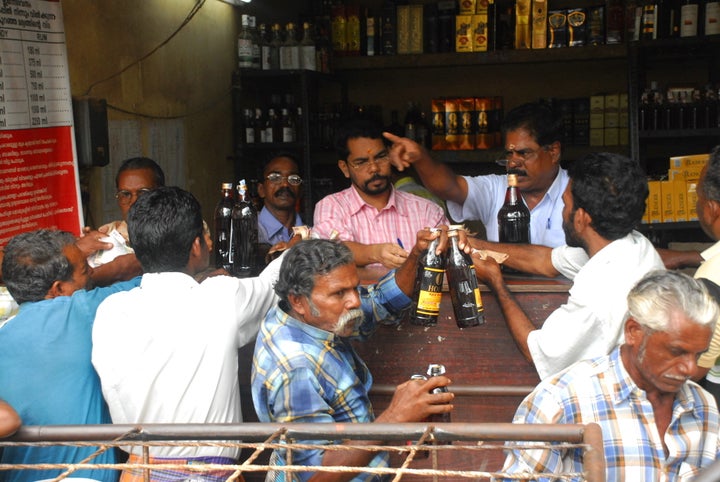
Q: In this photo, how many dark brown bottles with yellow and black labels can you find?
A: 2